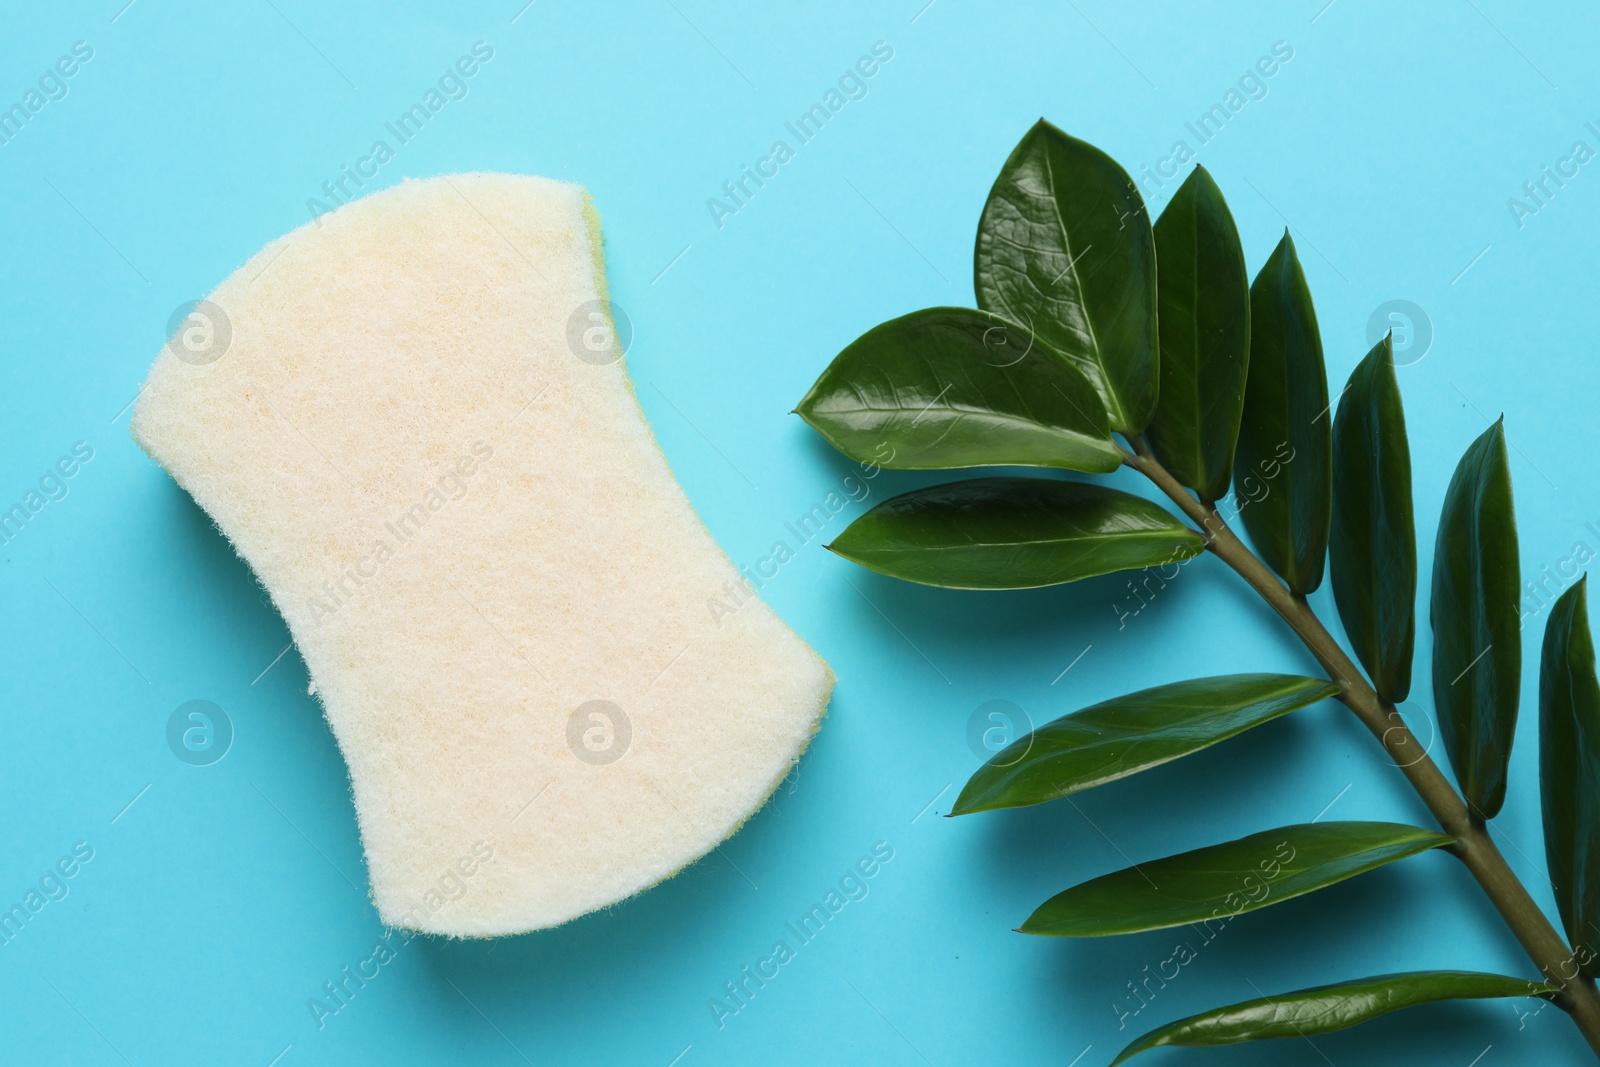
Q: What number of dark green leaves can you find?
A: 11